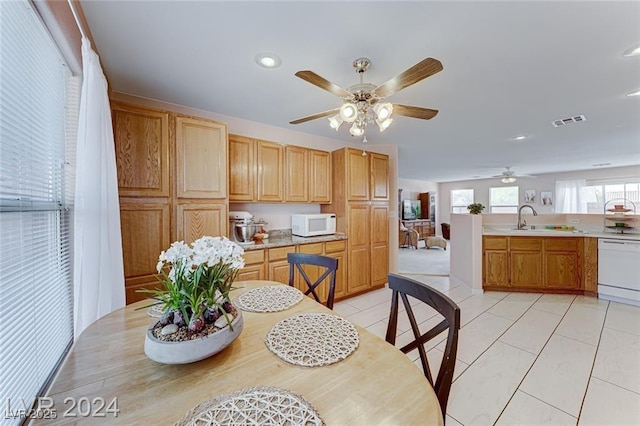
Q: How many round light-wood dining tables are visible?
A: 1